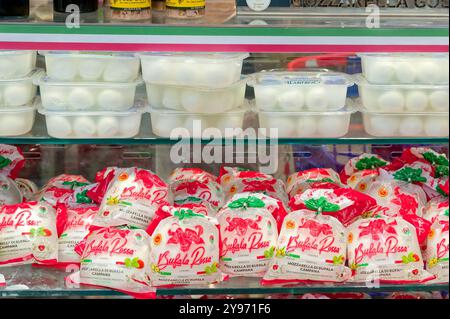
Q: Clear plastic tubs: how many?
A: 14